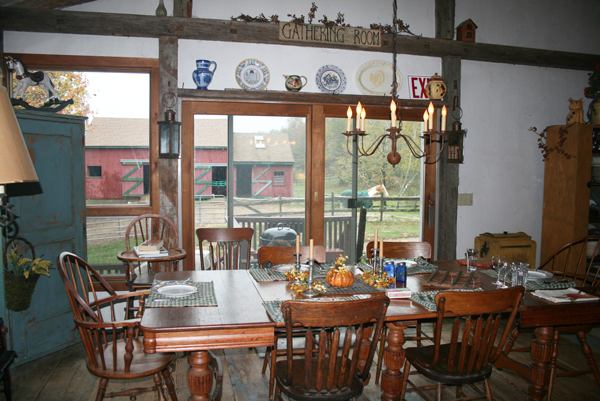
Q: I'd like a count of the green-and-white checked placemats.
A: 6